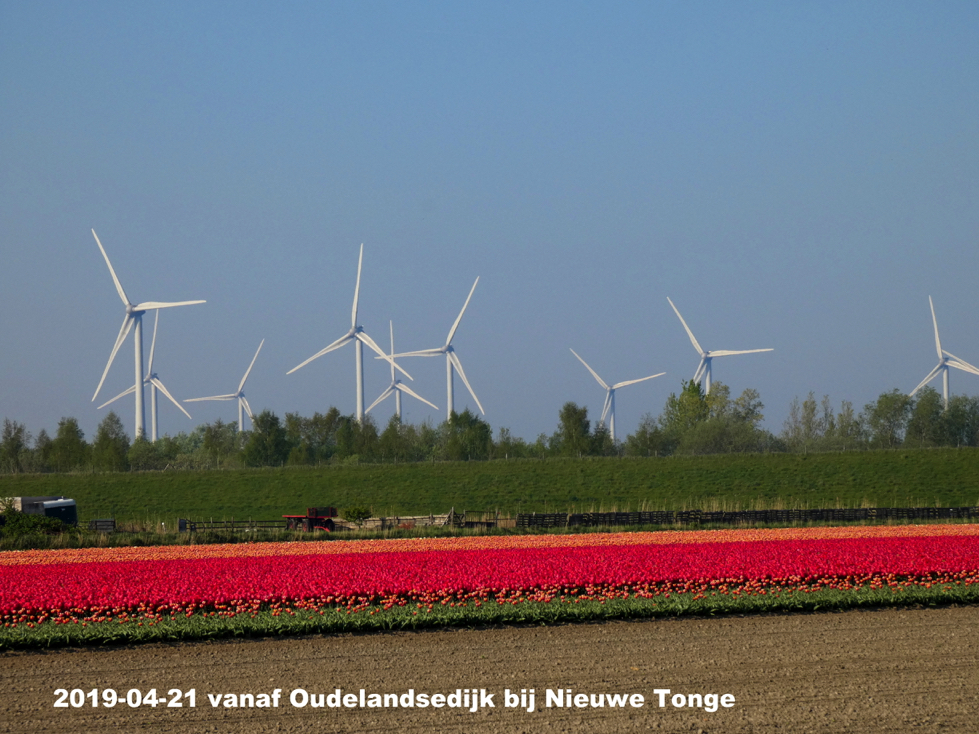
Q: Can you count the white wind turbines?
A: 9